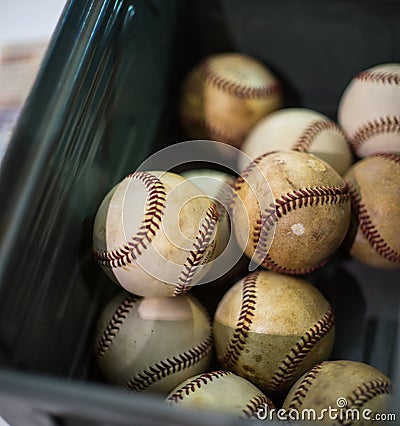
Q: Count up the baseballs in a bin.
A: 11